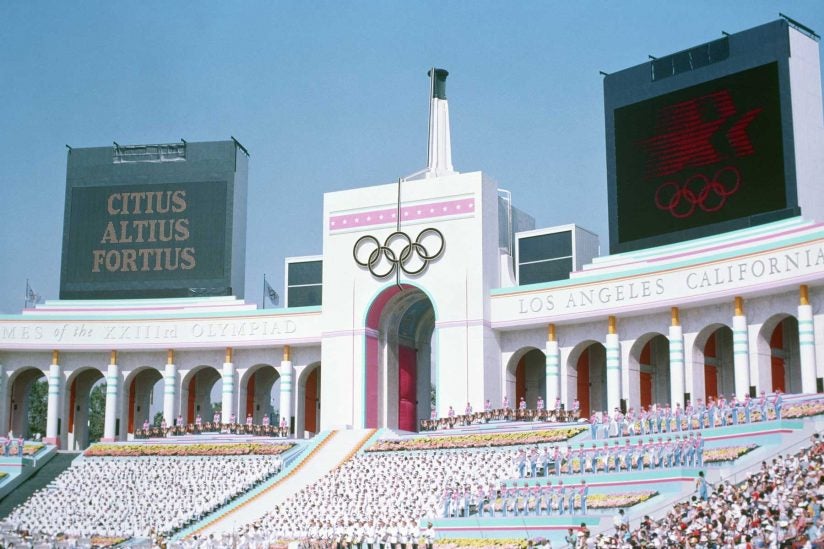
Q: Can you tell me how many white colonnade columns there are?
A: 10